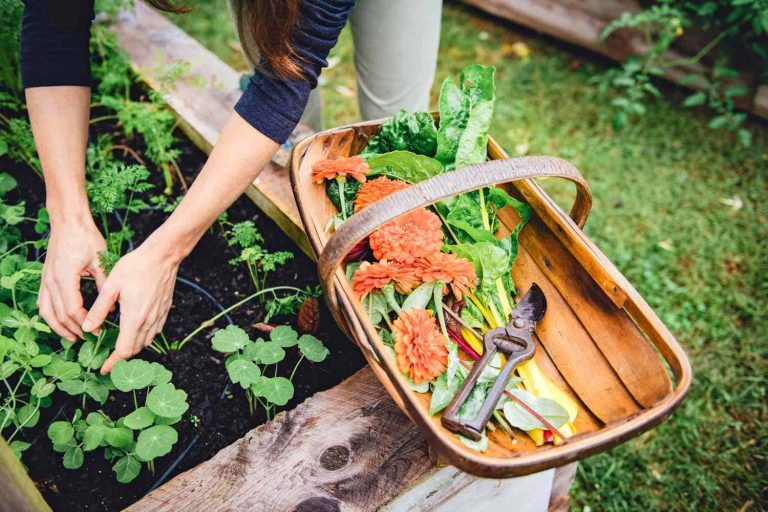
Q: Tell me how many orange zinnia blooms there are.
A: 6